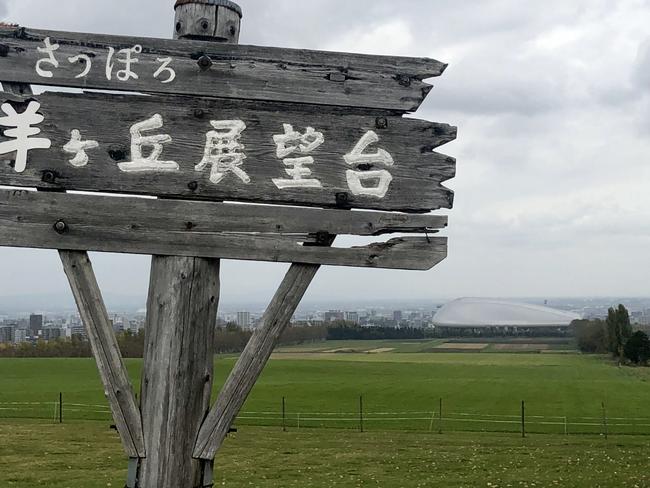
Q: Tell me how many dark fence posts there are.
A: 6